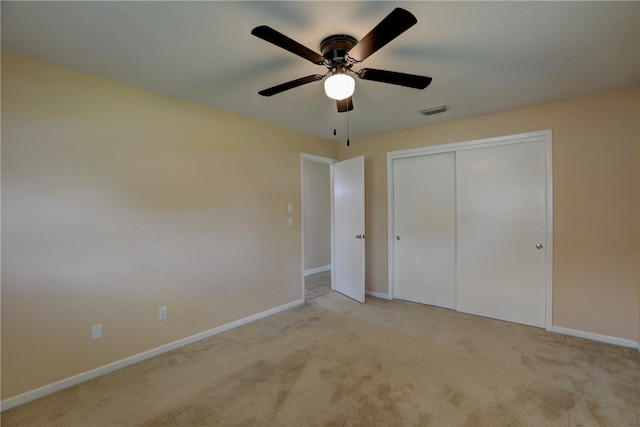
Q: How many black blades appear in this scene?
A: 5